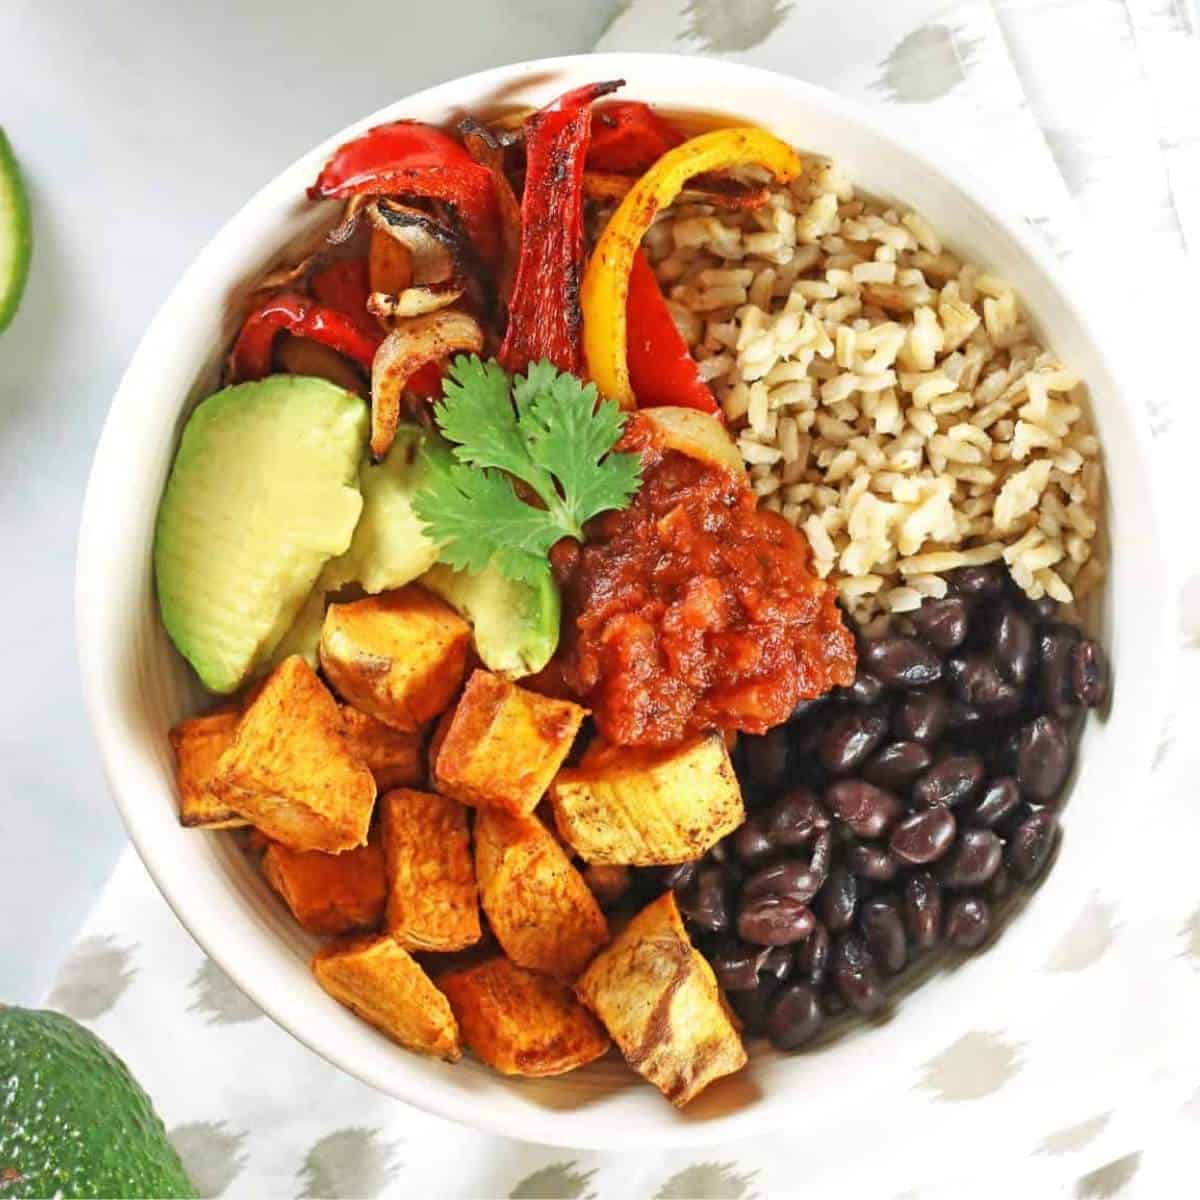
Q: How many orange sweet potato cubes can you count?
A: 12